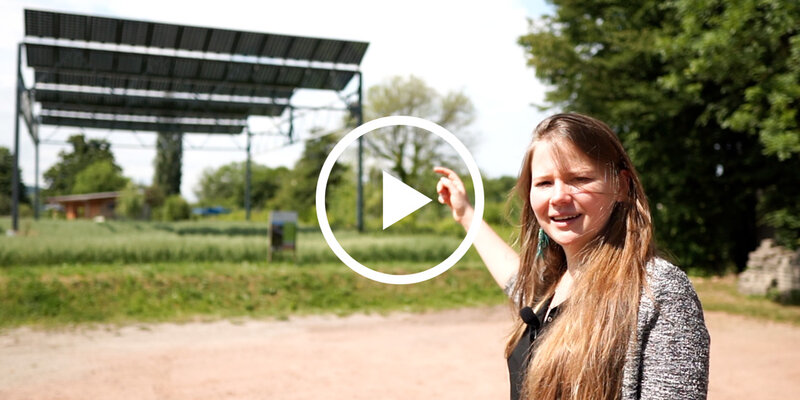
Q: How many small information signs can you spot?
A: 1